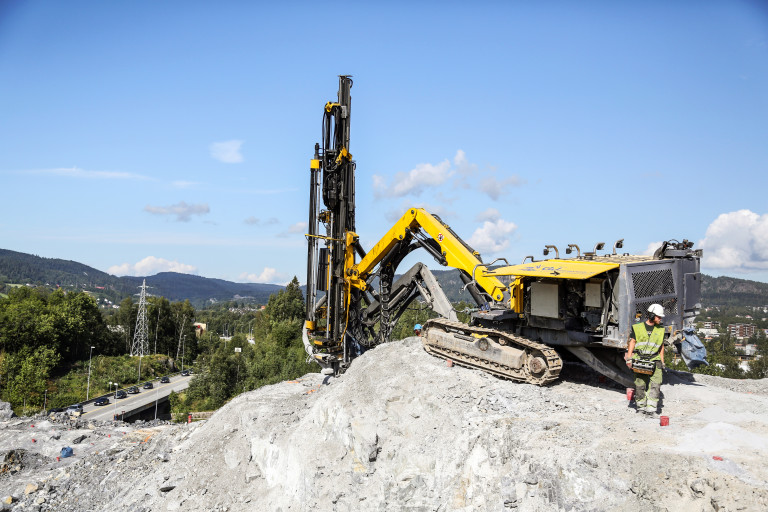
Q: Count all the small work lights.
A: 4